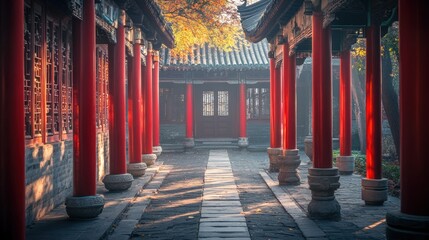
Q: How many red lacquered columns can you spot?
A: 14